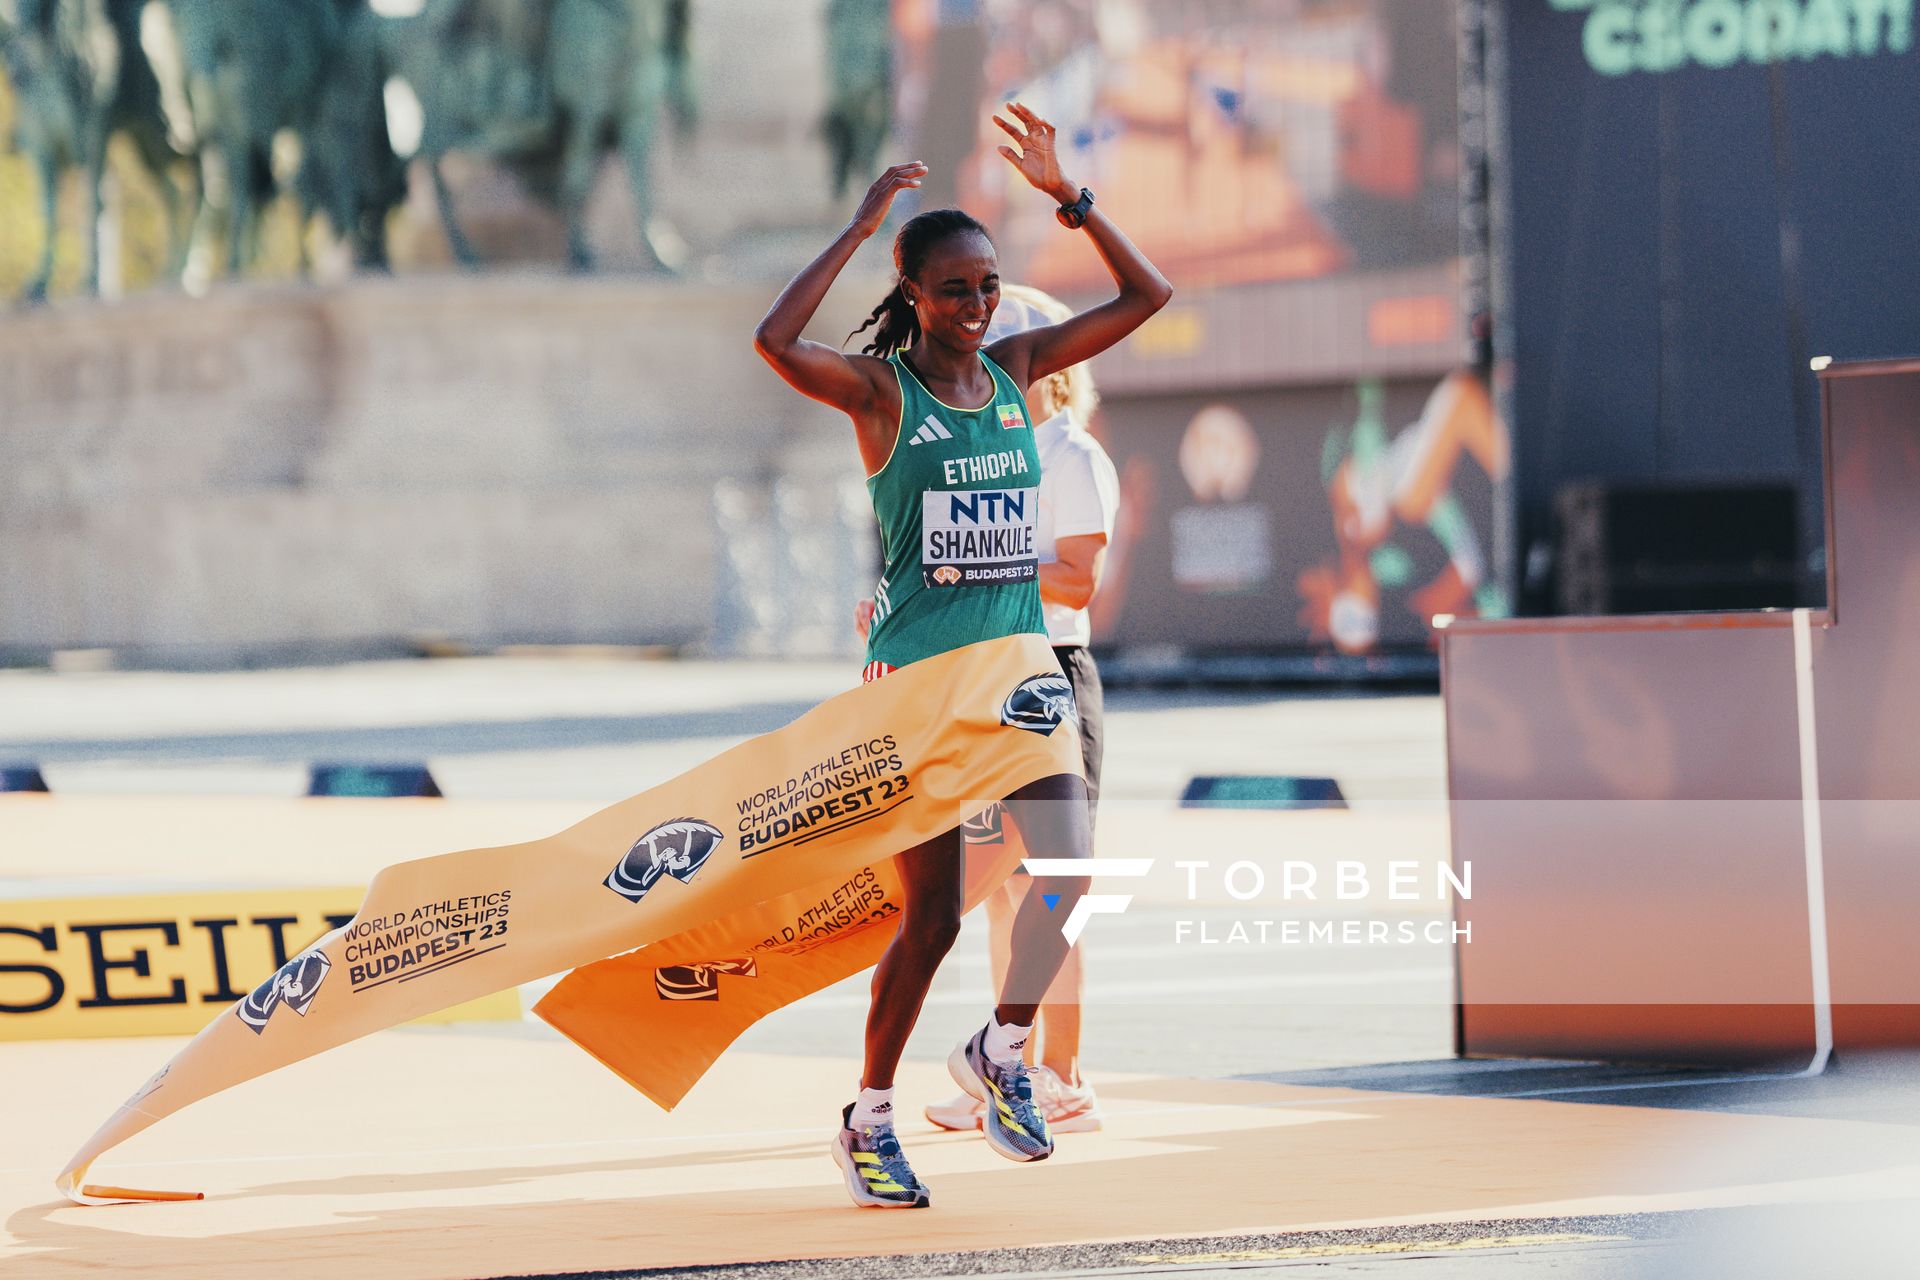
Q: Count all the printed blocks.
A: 3